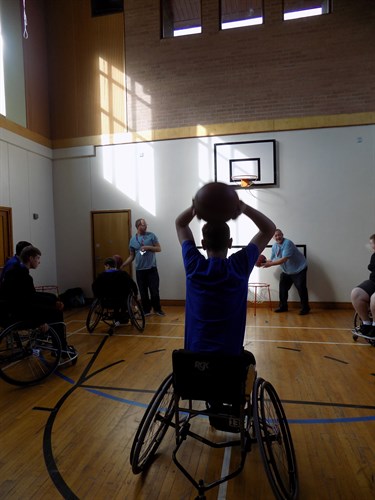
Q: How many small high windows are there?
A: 3